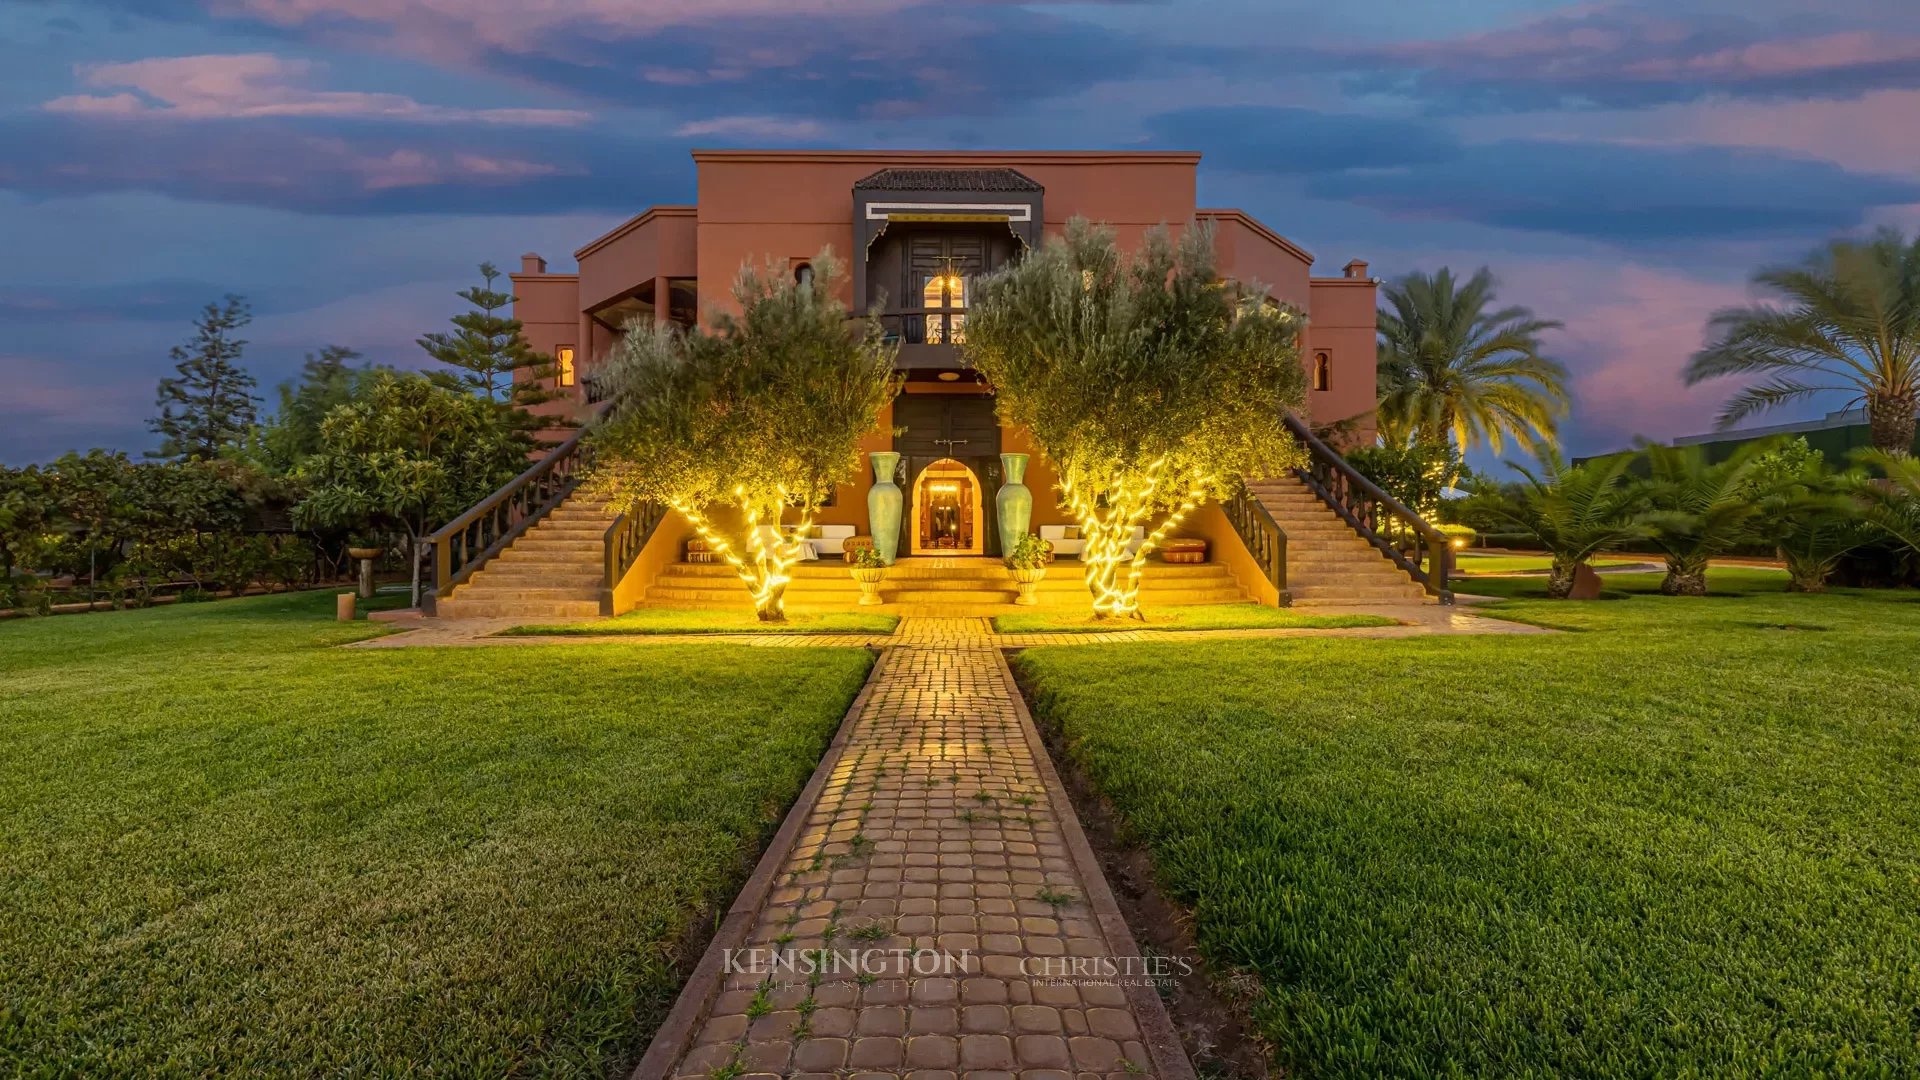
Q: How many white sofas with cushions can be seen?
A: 2